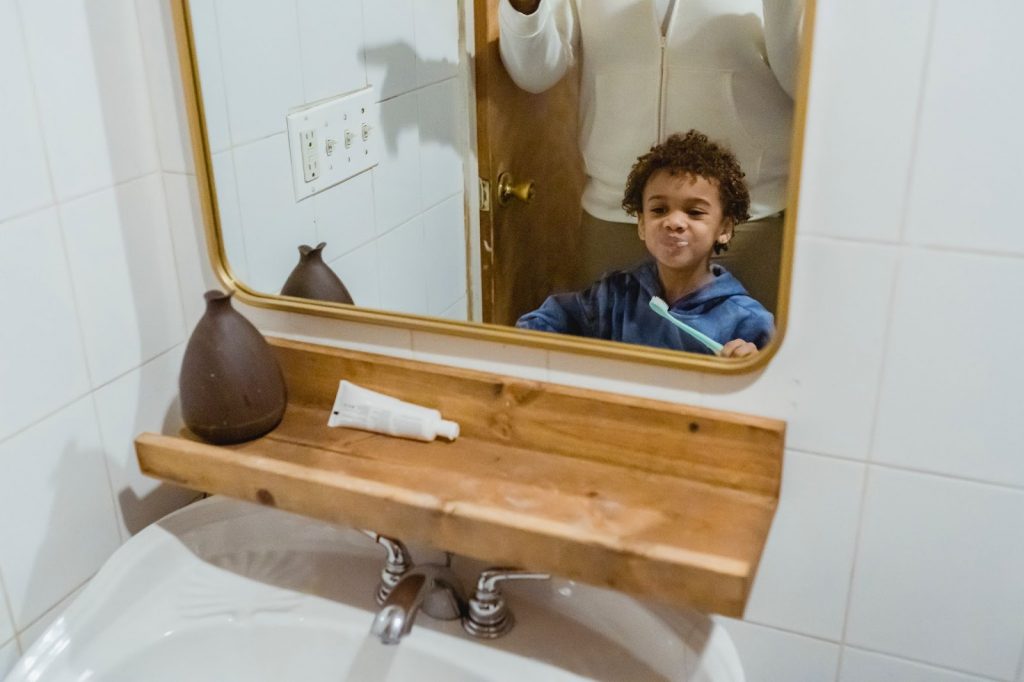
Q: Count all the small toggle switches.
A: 3